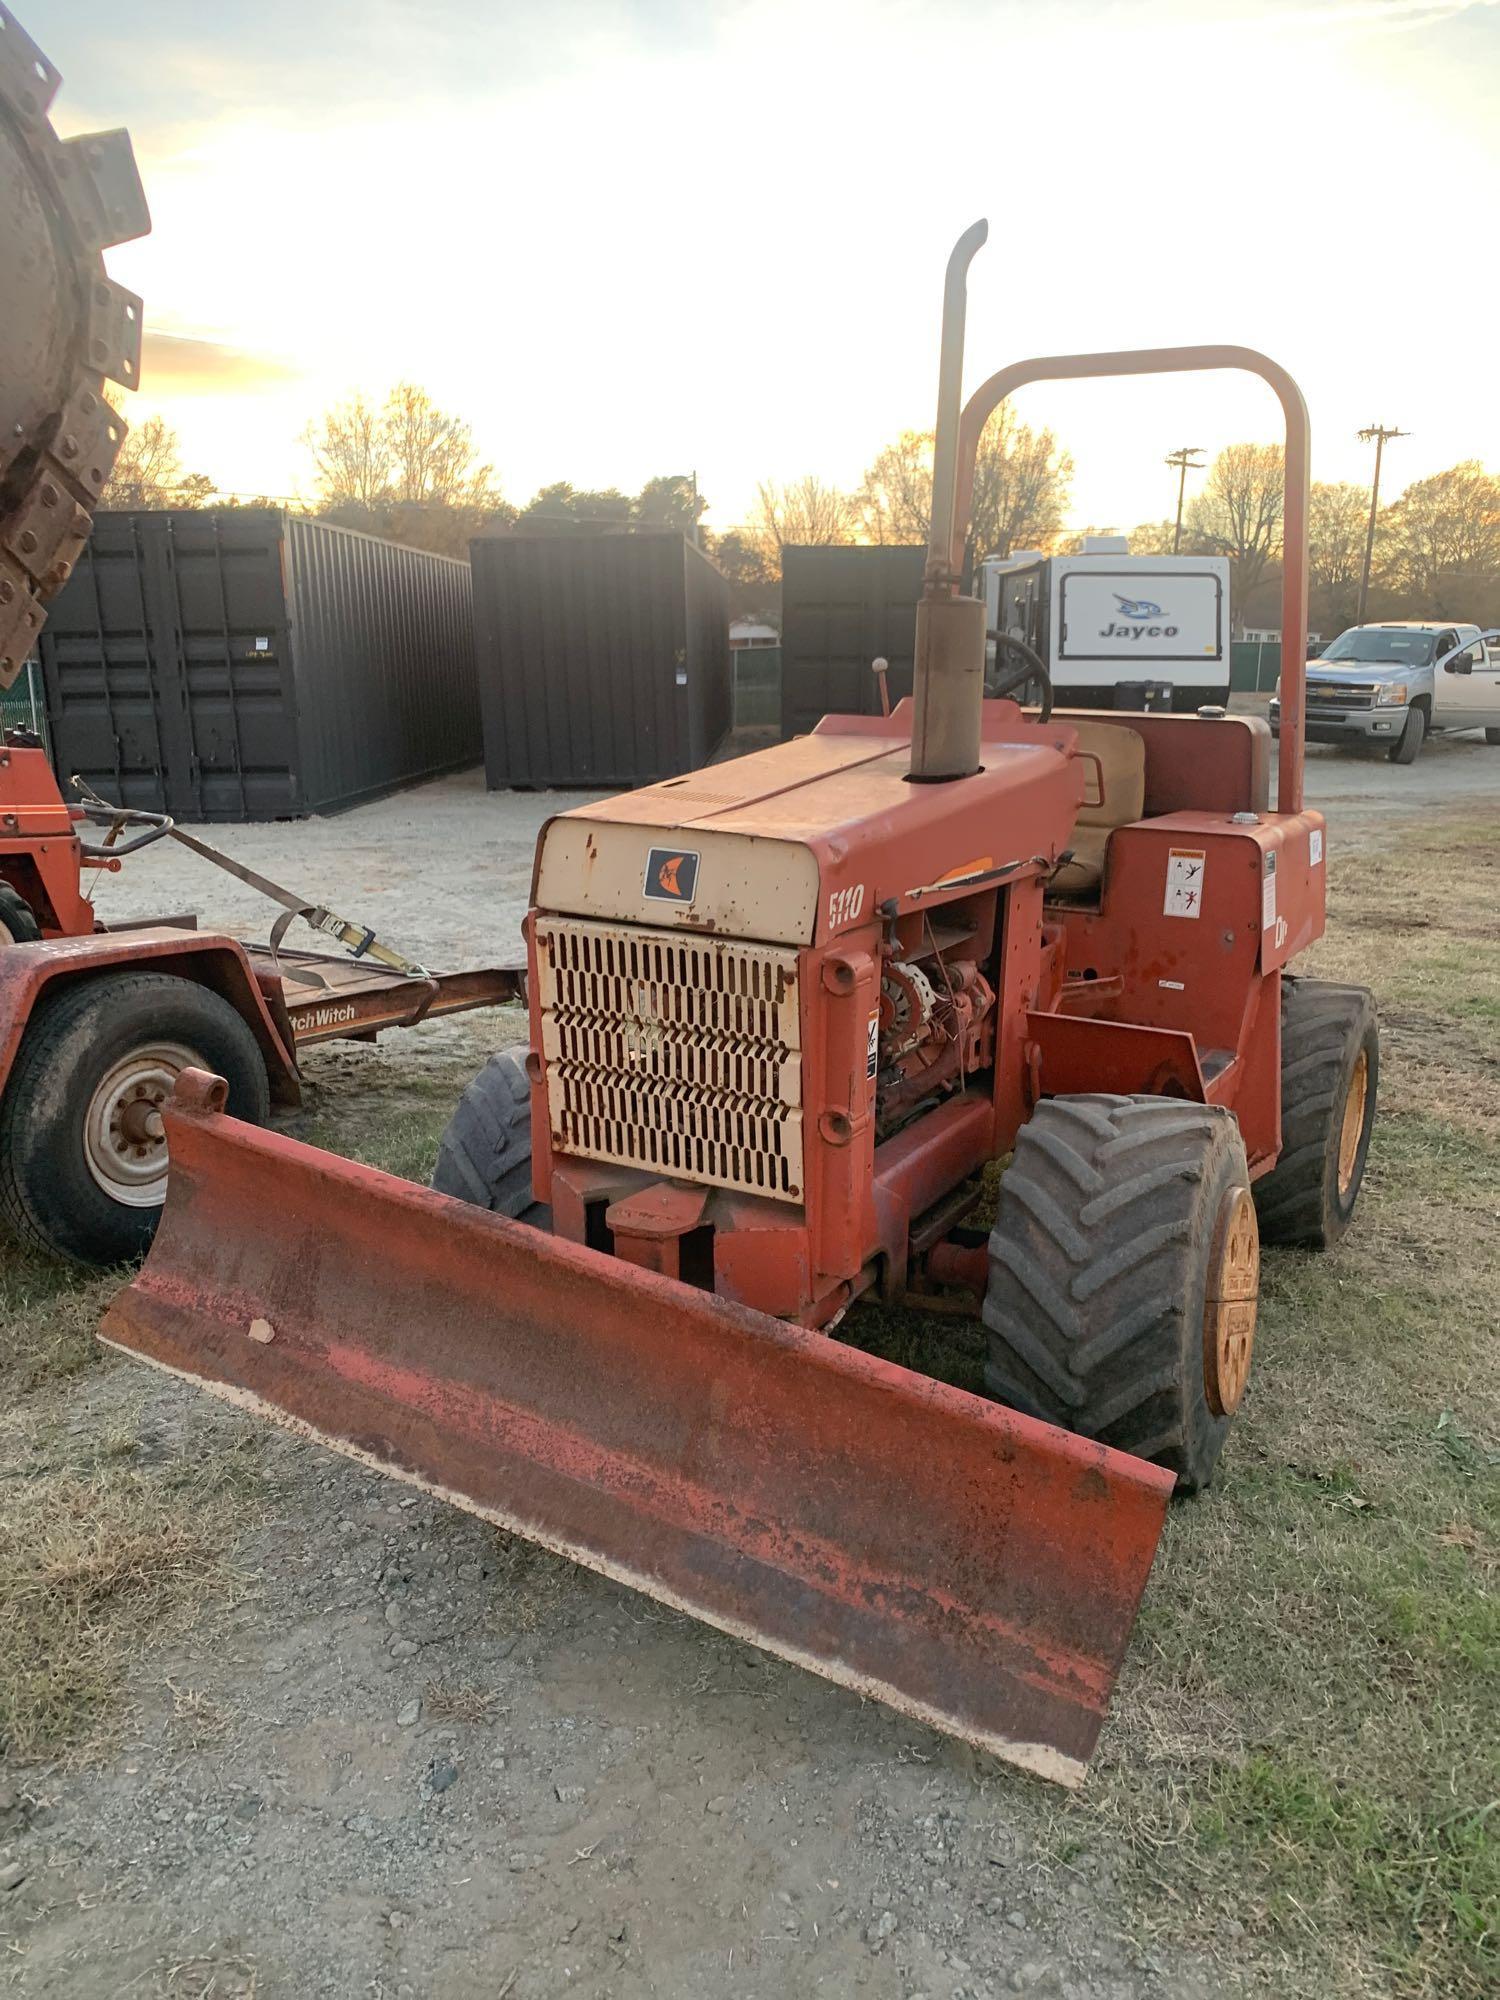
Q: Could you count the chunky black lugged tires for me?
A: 3